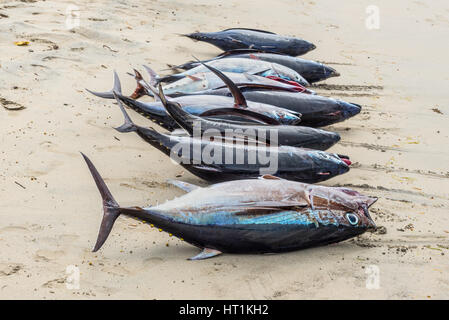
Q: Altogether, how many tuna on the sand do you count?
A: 9